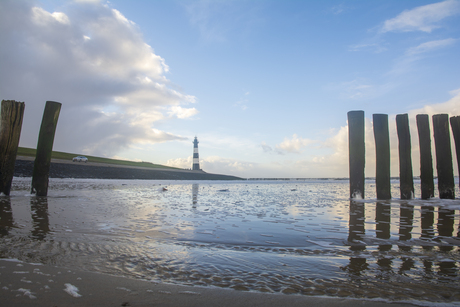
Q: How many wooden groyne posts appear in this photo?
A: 8